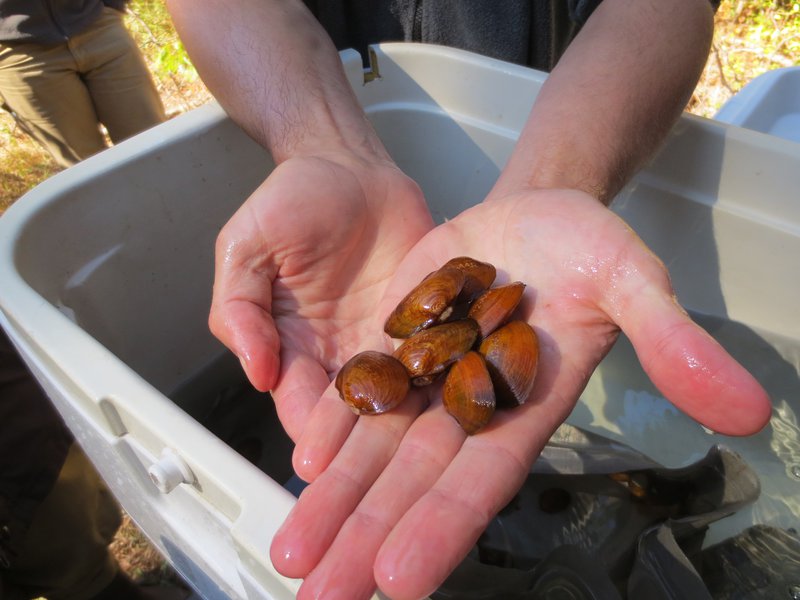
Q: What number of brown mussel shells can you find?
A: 7